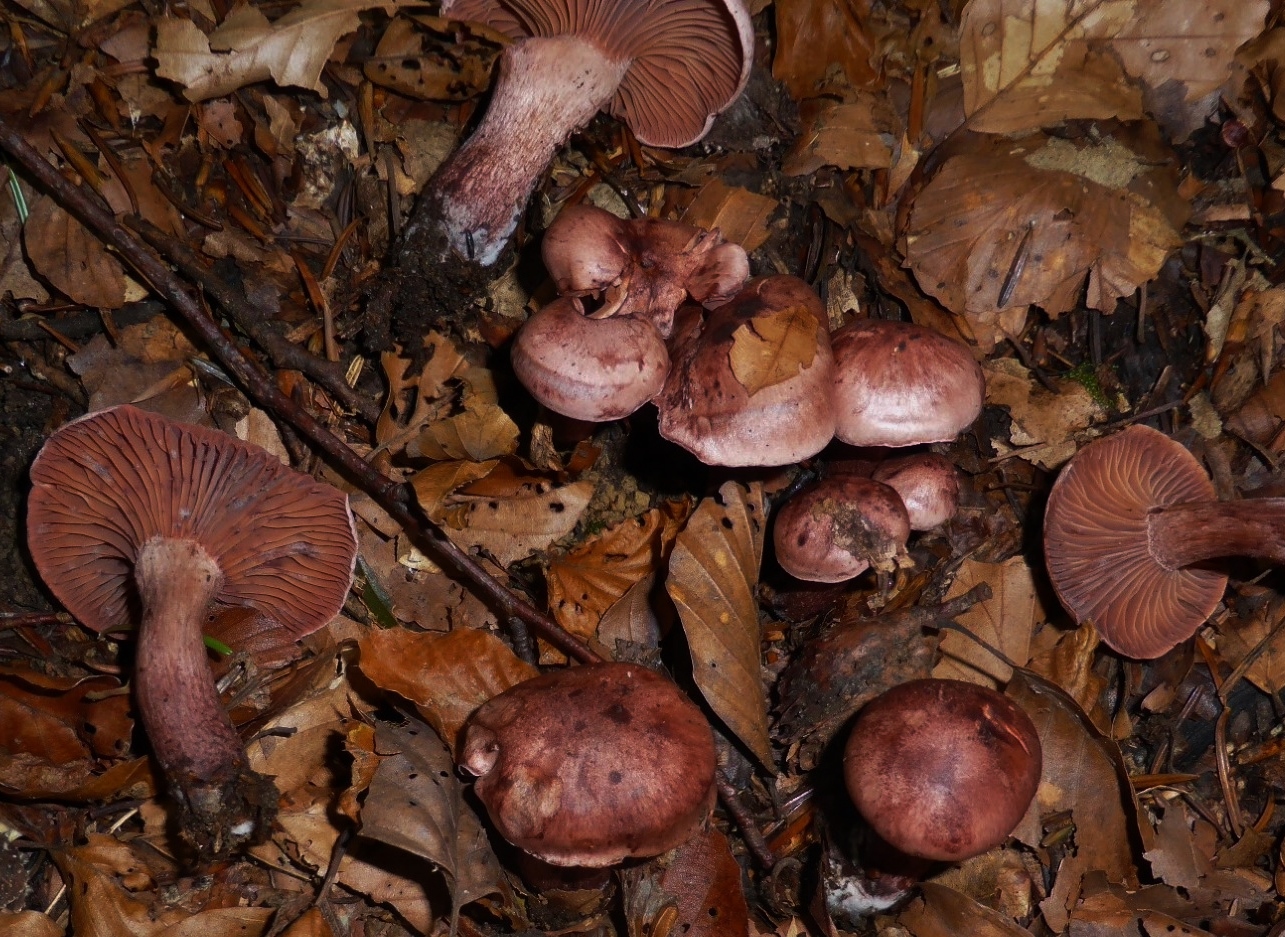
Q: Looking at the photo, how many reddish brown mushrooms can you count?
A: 11